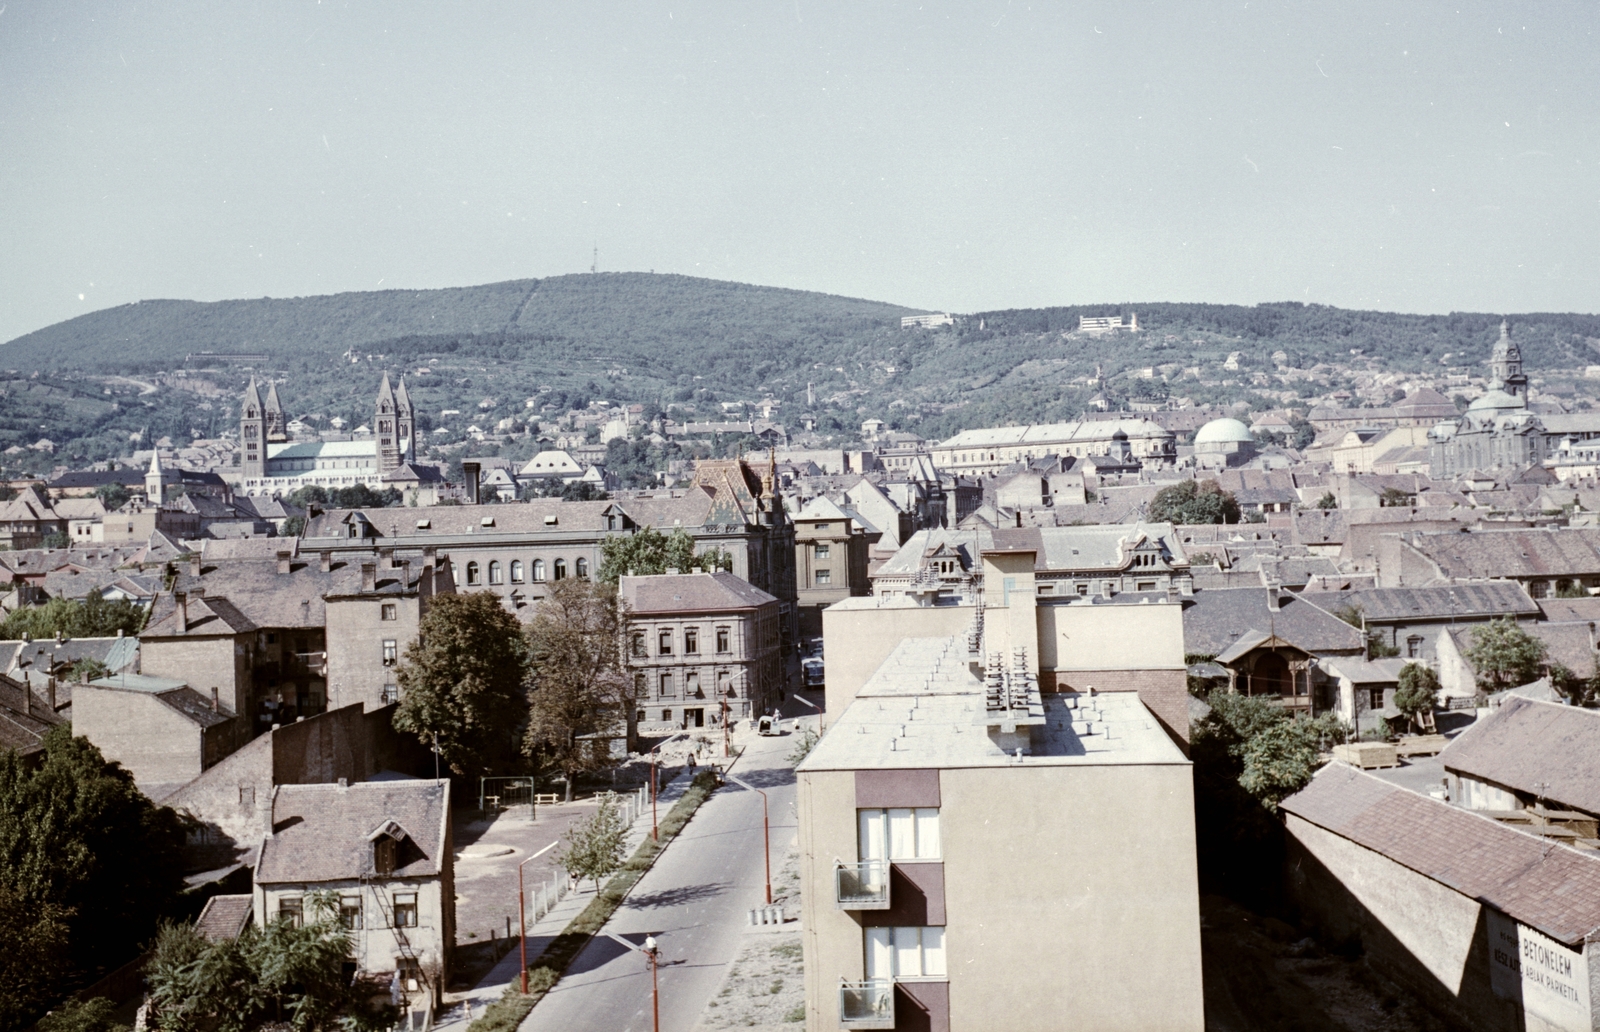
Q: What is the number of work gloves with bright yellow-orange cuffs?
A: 0